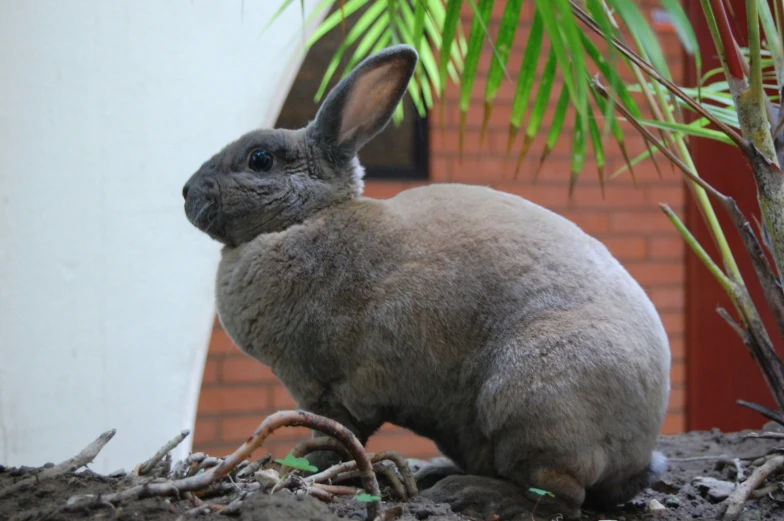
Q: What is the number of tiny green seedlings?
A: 3